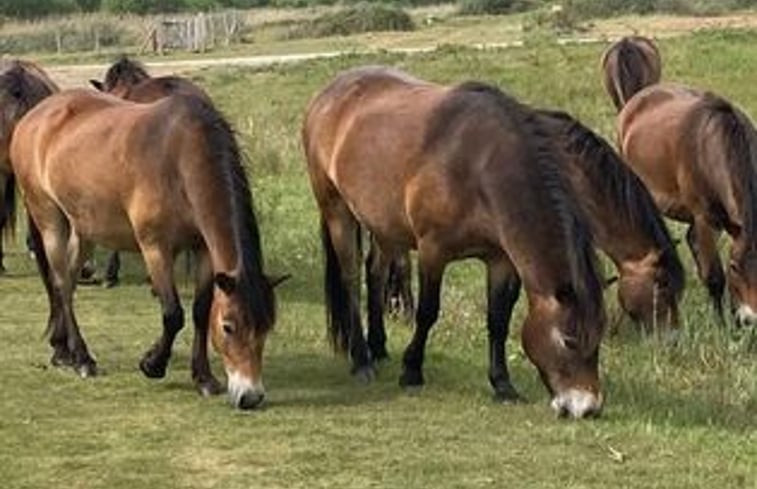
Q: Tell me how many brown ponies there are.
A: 7